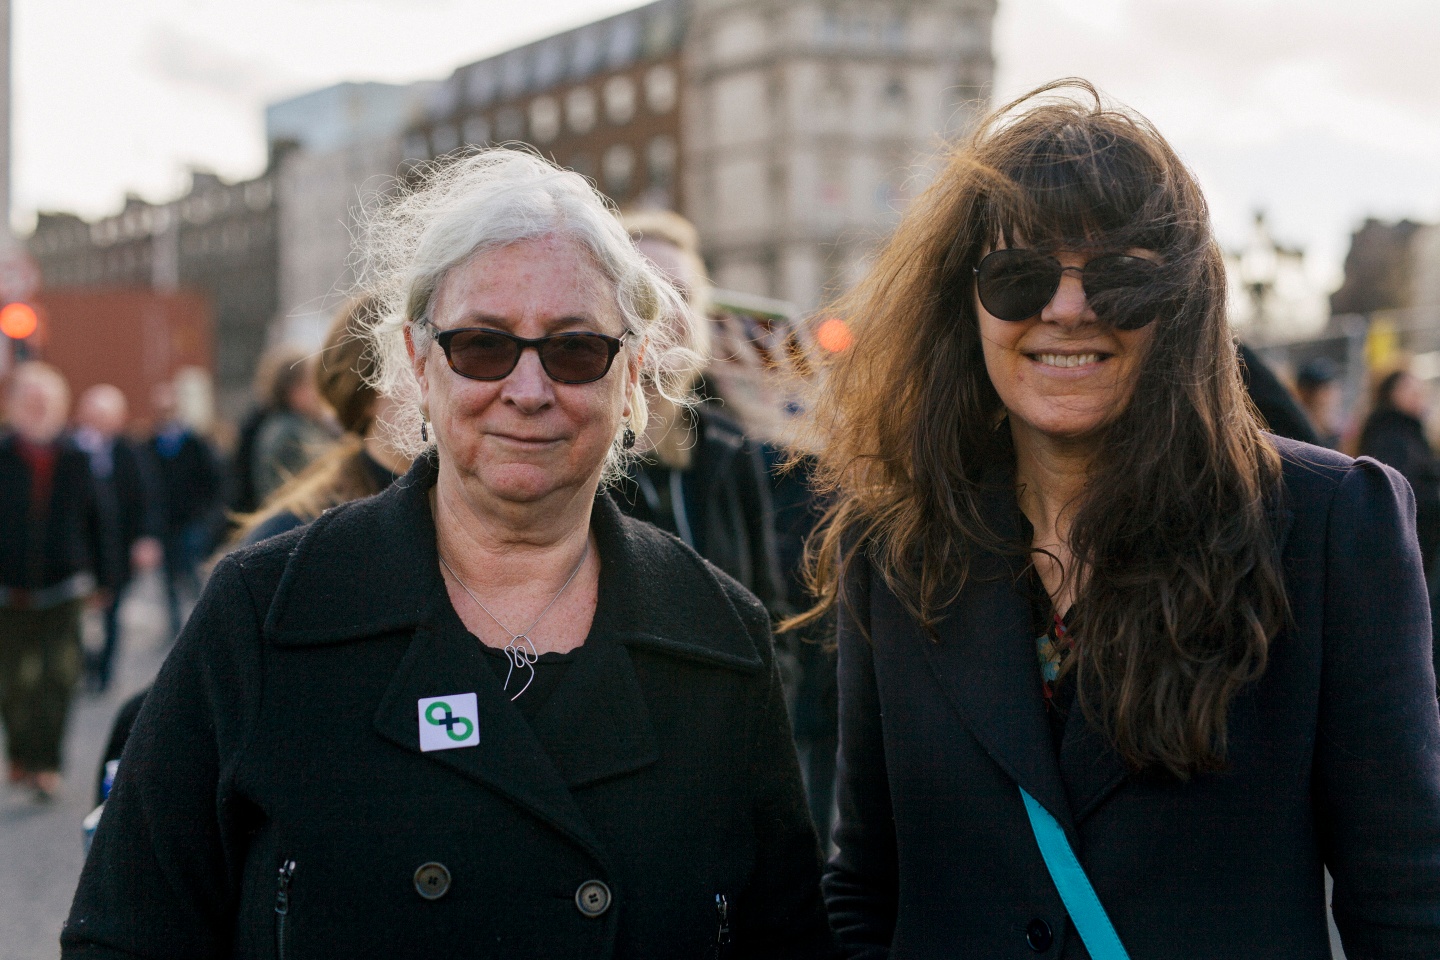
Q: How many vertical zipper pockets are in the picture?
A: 2